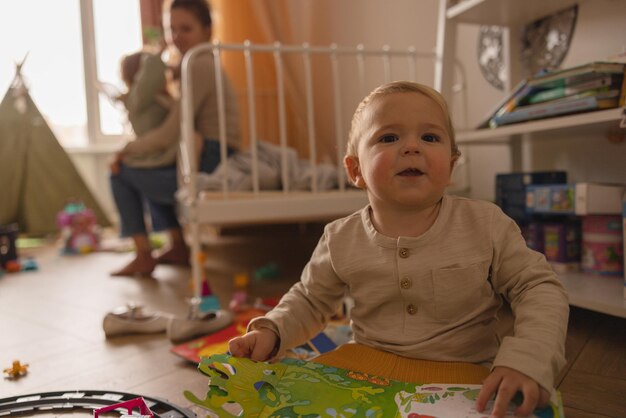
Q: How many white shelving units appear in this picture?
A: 1